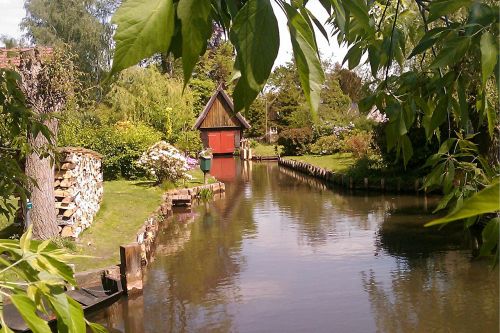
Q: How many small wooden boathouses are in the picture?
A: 1